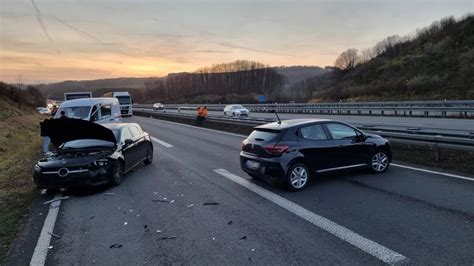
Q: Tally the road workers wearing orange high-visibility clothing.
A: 2